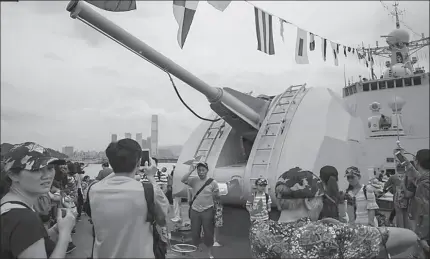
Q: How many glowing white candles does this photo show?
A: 0